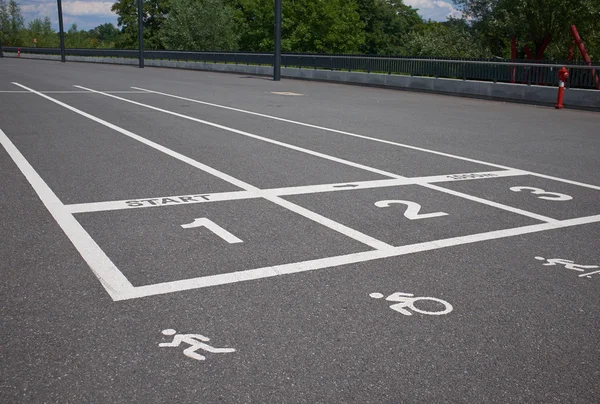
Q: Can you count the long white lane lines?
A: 4